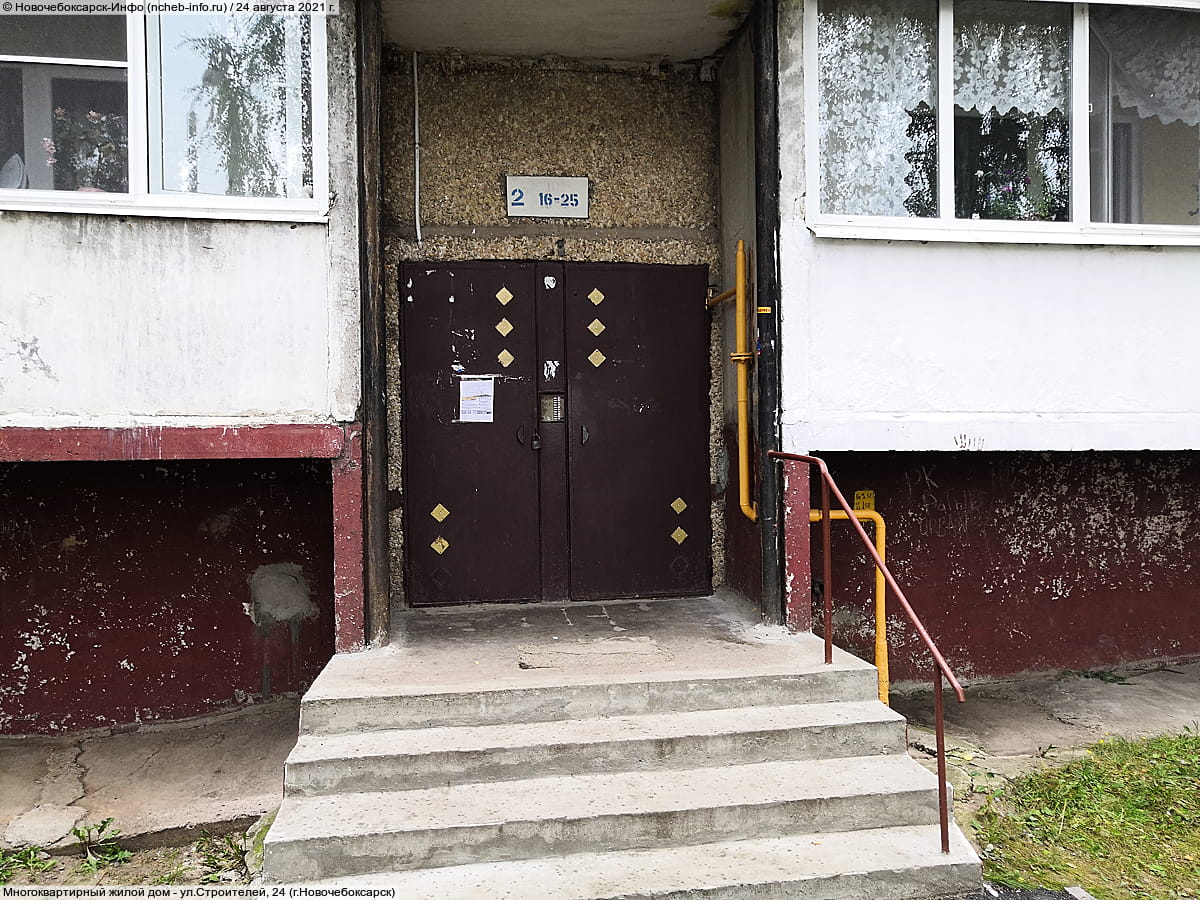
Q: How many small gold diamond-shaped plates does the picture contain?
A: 10